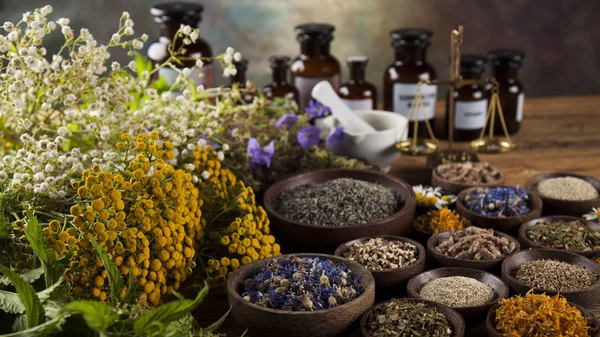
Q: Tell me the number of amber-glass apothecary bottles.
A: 8